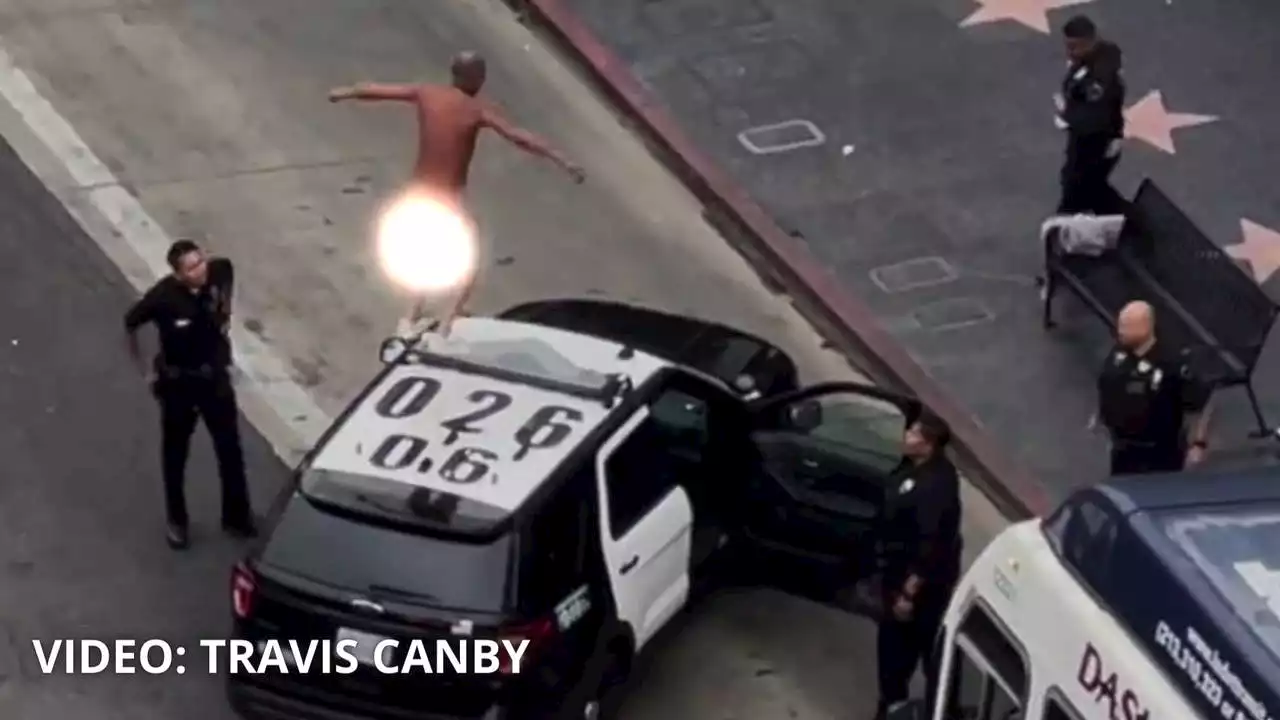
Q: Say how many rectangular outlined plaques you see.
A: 3